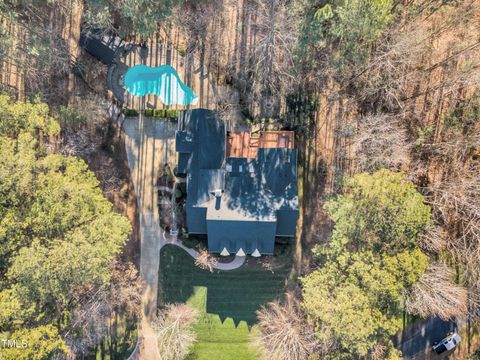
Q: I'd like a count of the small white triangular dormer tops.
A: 3